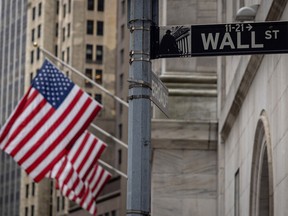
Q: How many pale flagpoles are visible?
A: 3